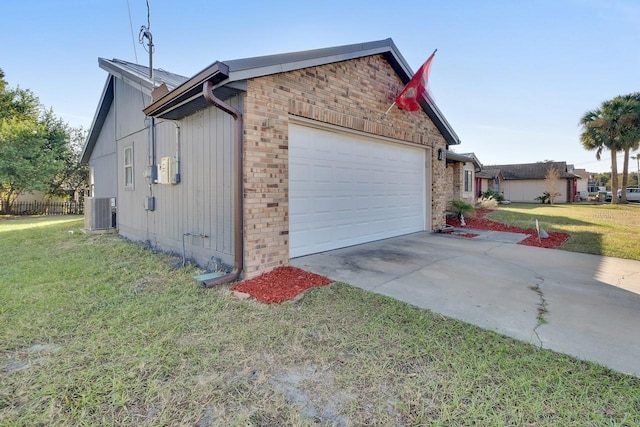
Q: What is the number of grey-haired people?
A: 0